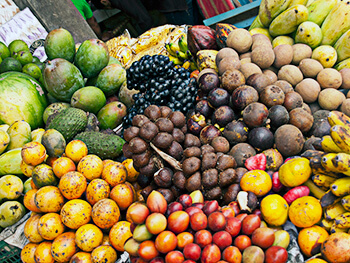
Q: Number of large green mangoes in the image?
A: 6